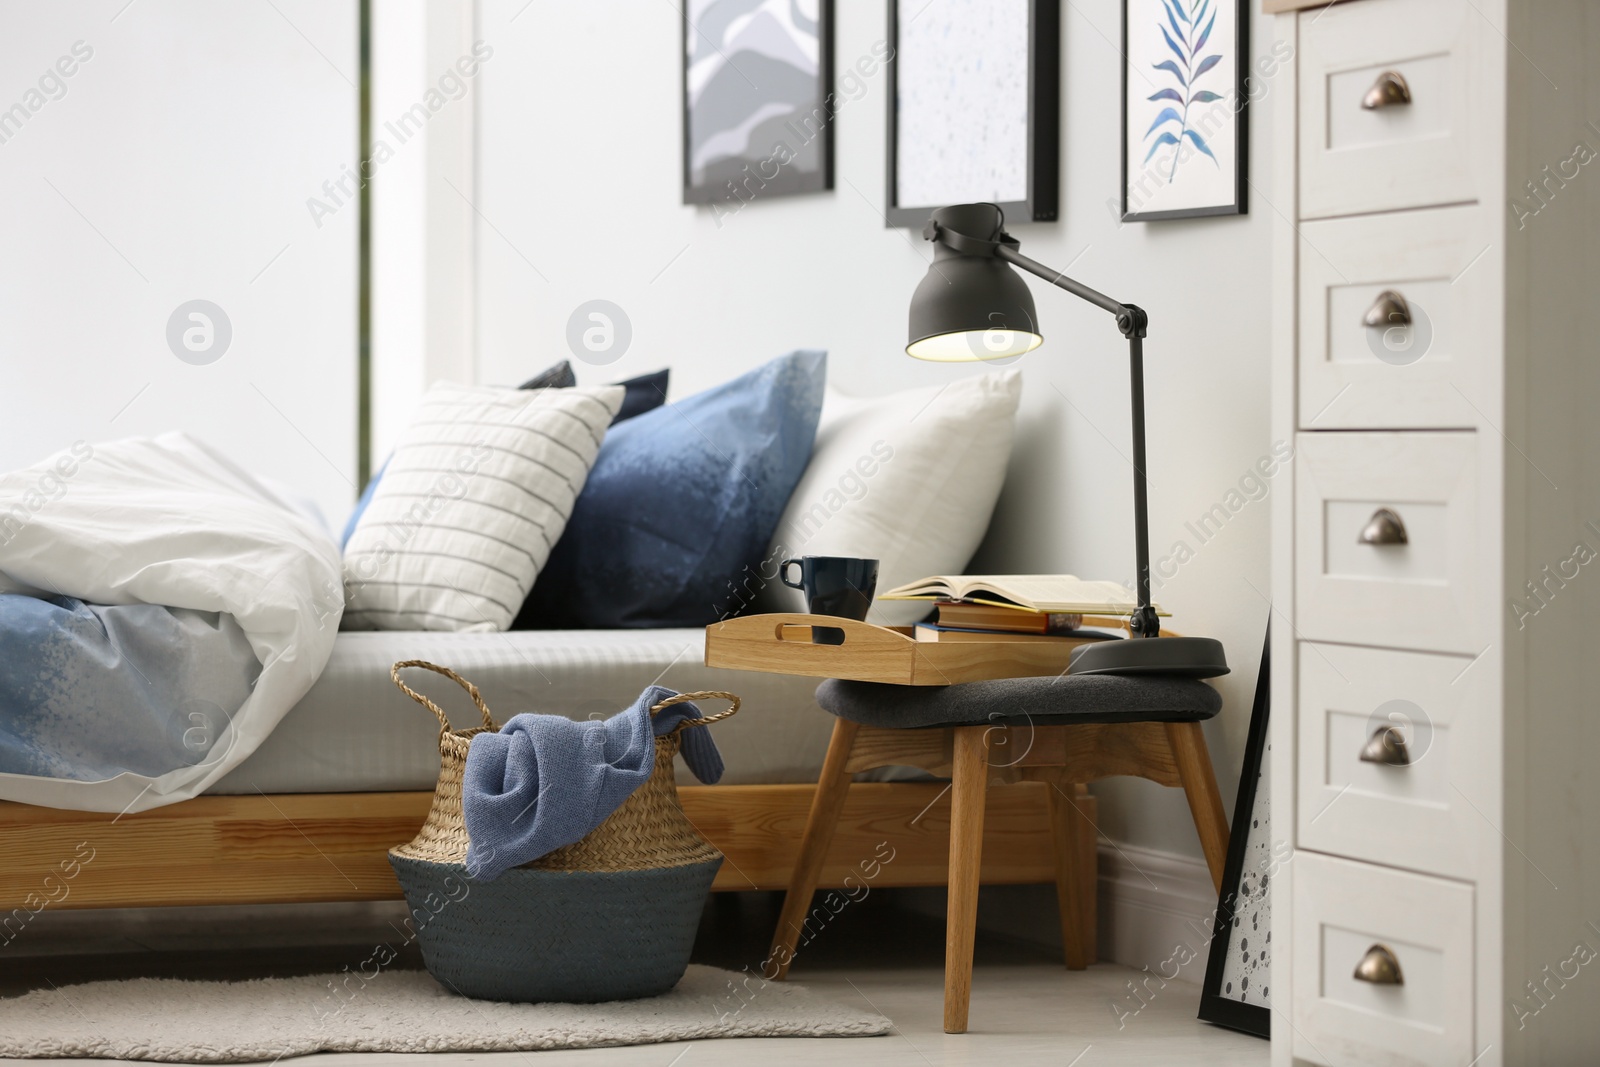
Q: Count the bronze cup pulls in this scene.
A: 5